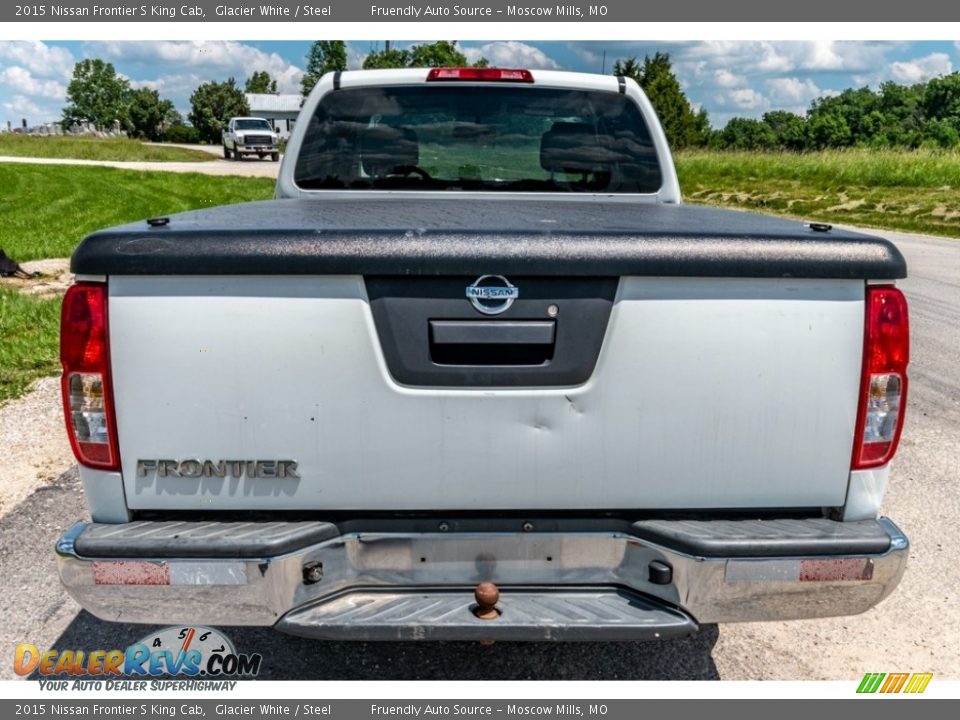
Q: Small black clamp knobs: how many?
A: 2